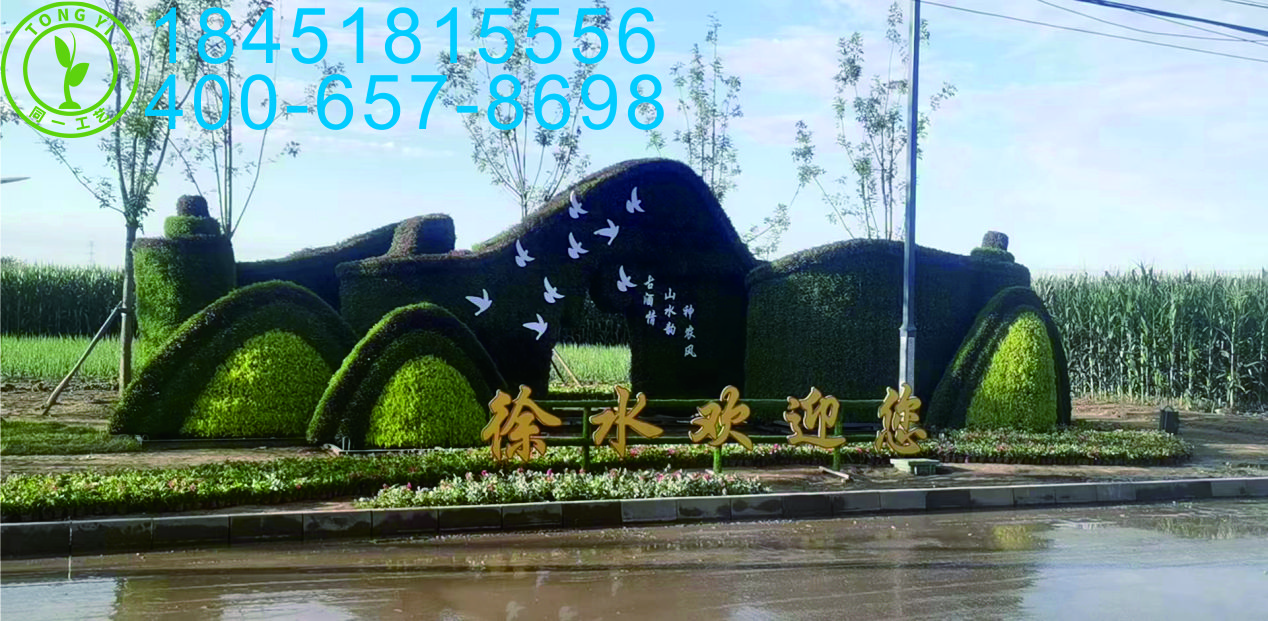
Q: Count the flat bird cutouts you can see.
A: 9